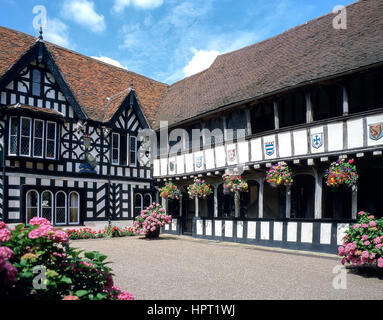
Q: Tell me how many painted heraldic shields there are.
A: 6